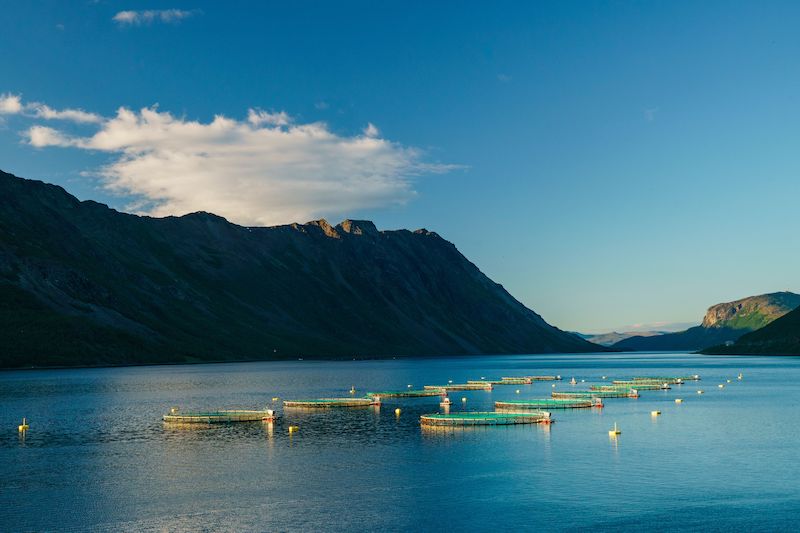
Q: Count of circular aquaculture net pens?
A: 12